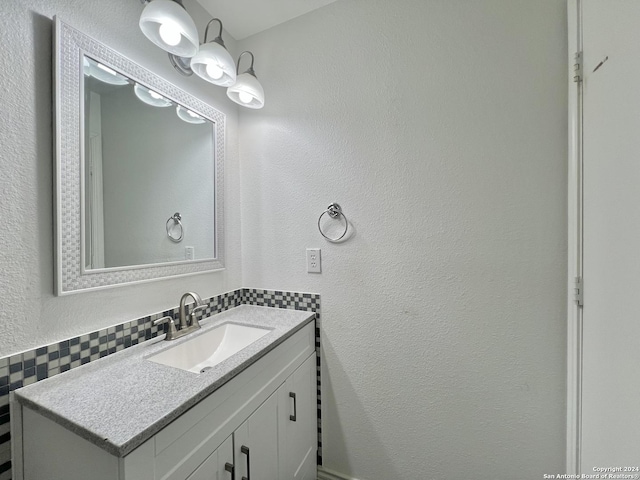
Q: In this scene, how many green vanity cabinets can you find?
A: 0